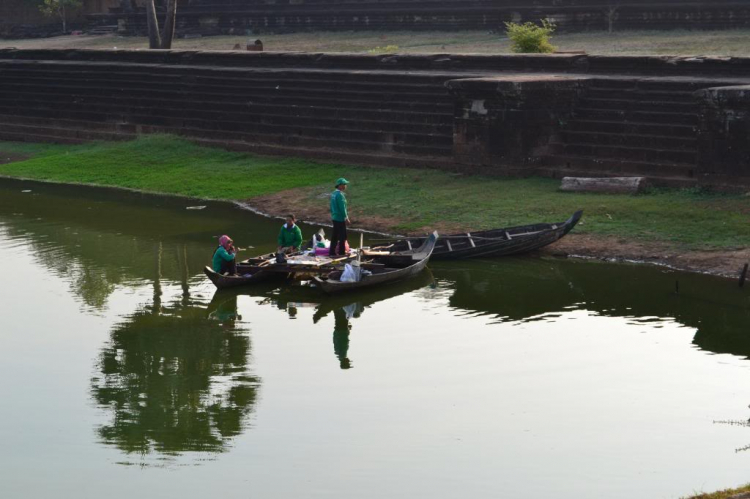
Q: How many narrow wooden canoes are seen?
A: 3